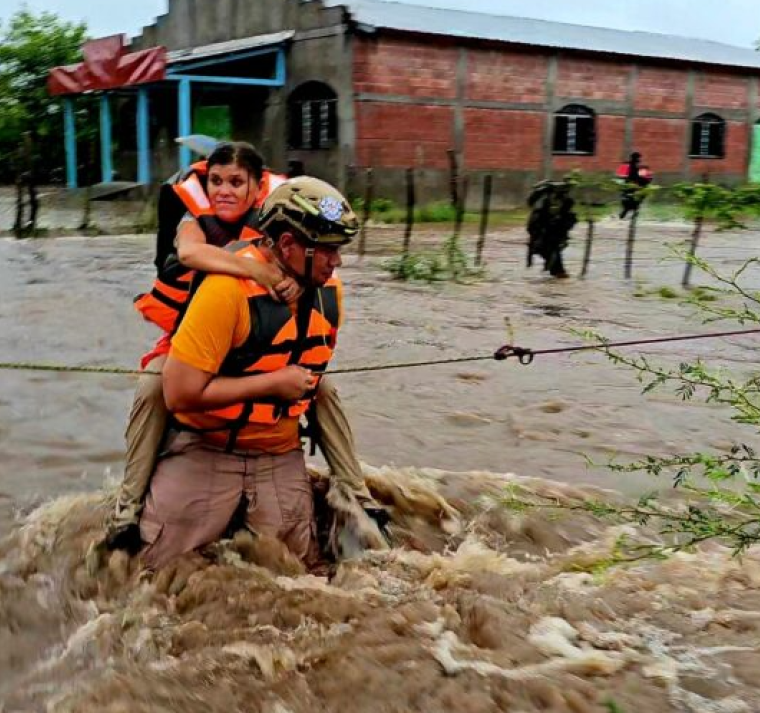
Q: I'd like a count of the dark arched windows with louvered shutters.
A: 3